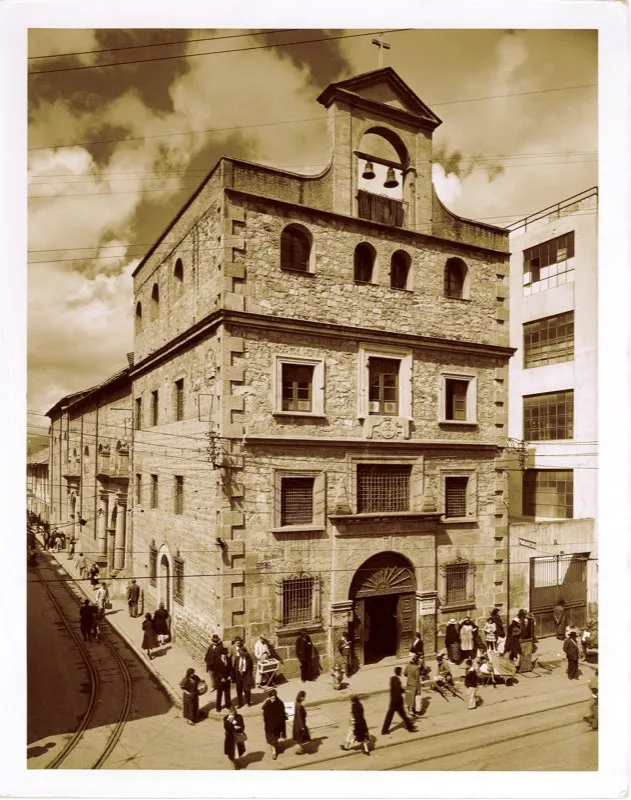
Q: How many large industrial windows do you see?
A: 4